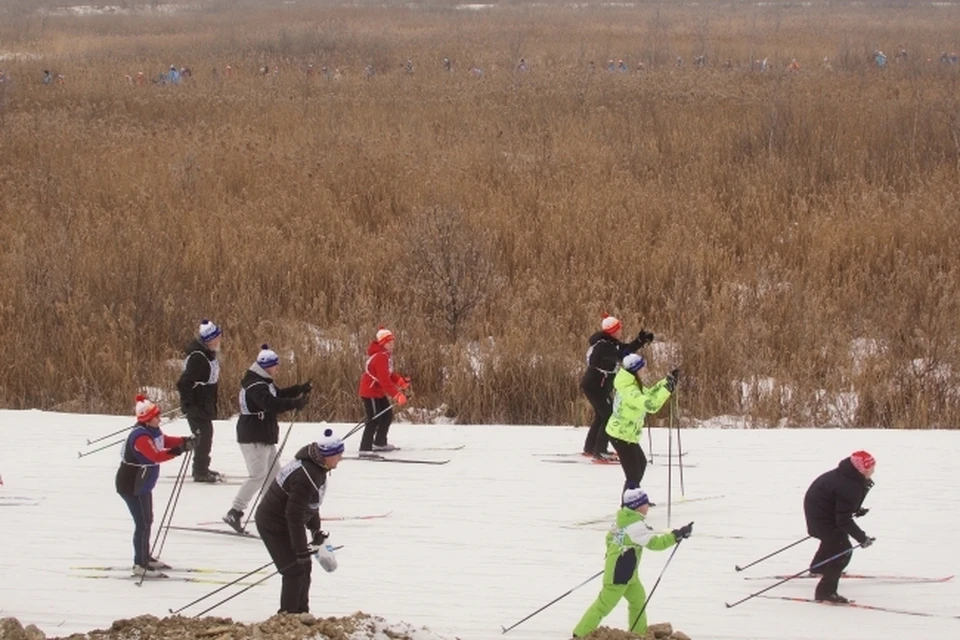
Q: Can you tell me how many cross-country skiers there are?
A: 9